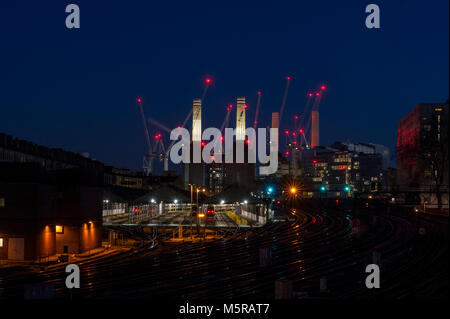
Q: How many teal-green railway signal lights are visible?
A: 3